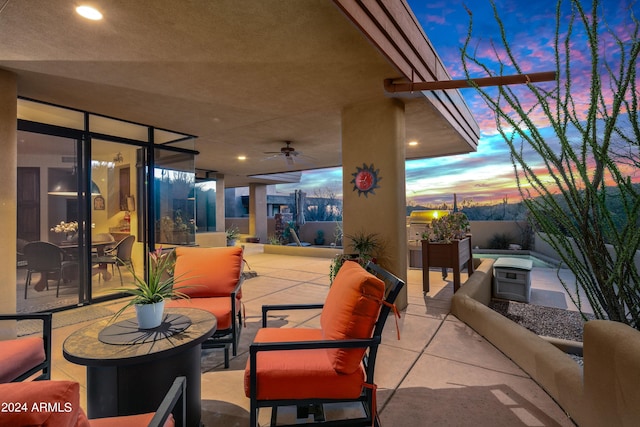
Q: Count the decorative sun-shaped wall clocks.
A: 1